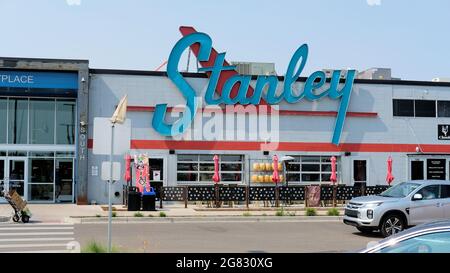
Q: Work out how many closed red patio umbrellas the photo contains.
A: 5